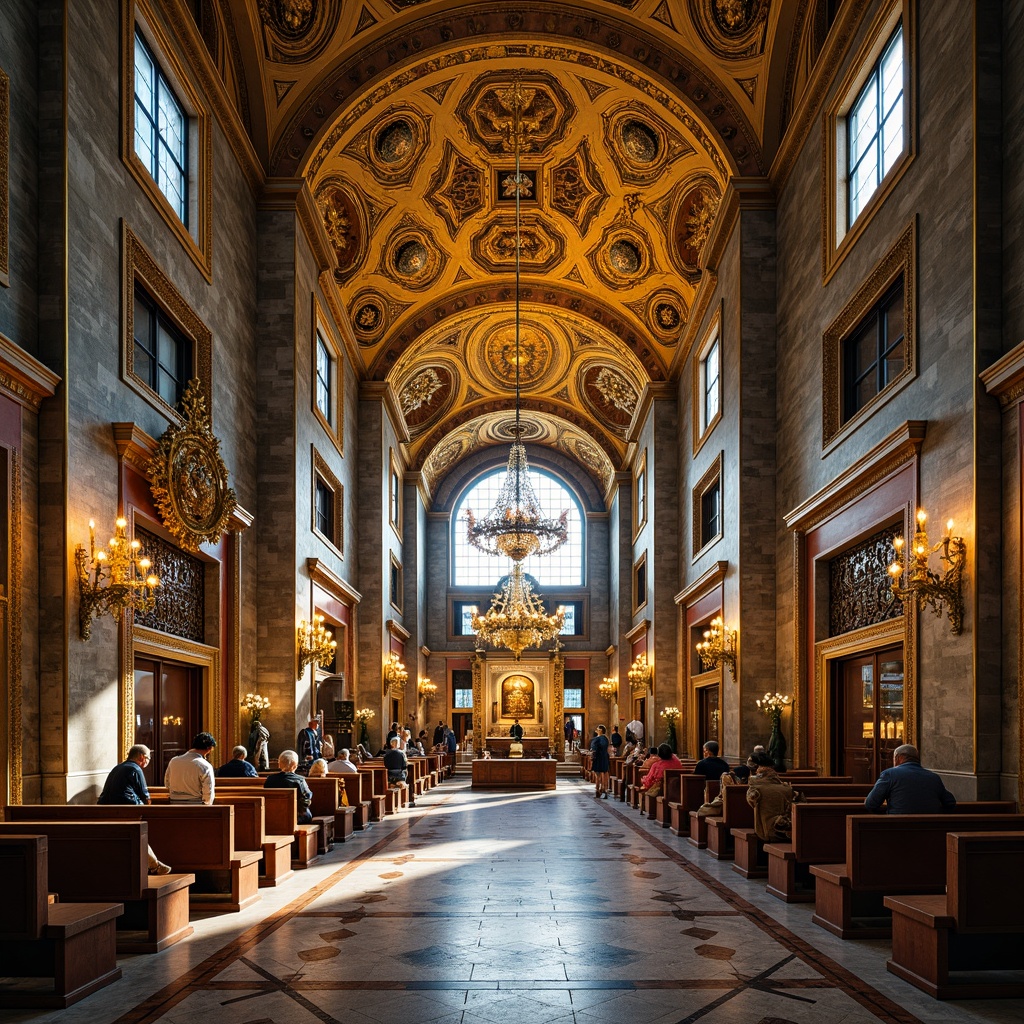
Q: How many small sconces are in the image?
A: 8